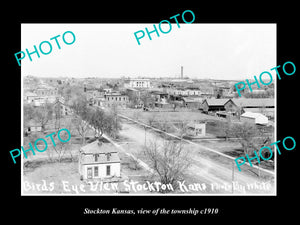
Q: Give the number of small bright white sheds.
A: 1